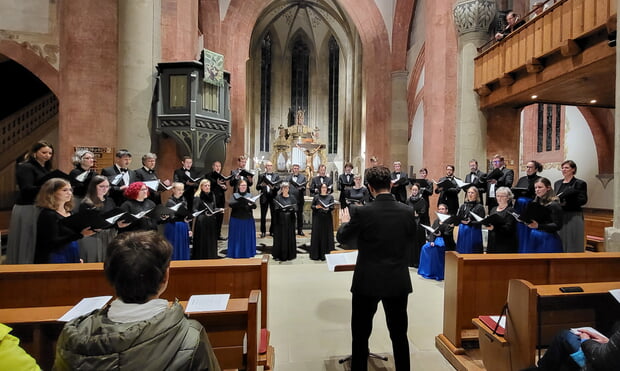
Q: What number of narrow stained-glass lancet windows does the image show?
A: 3